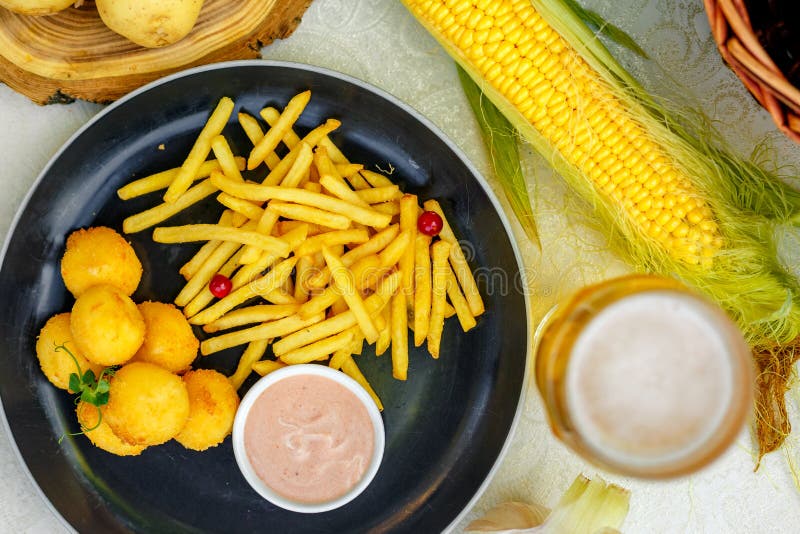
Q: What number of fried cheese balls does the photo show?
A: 7